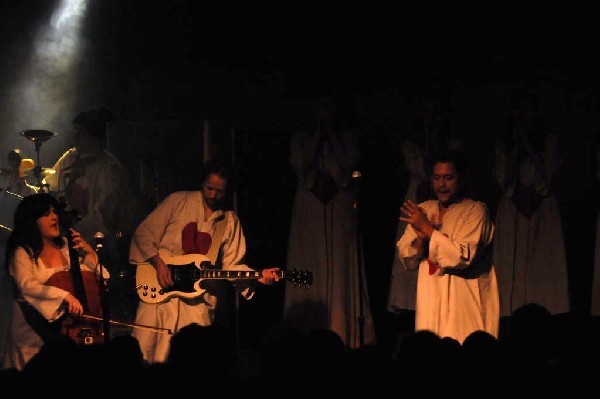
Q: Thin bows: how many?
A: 1